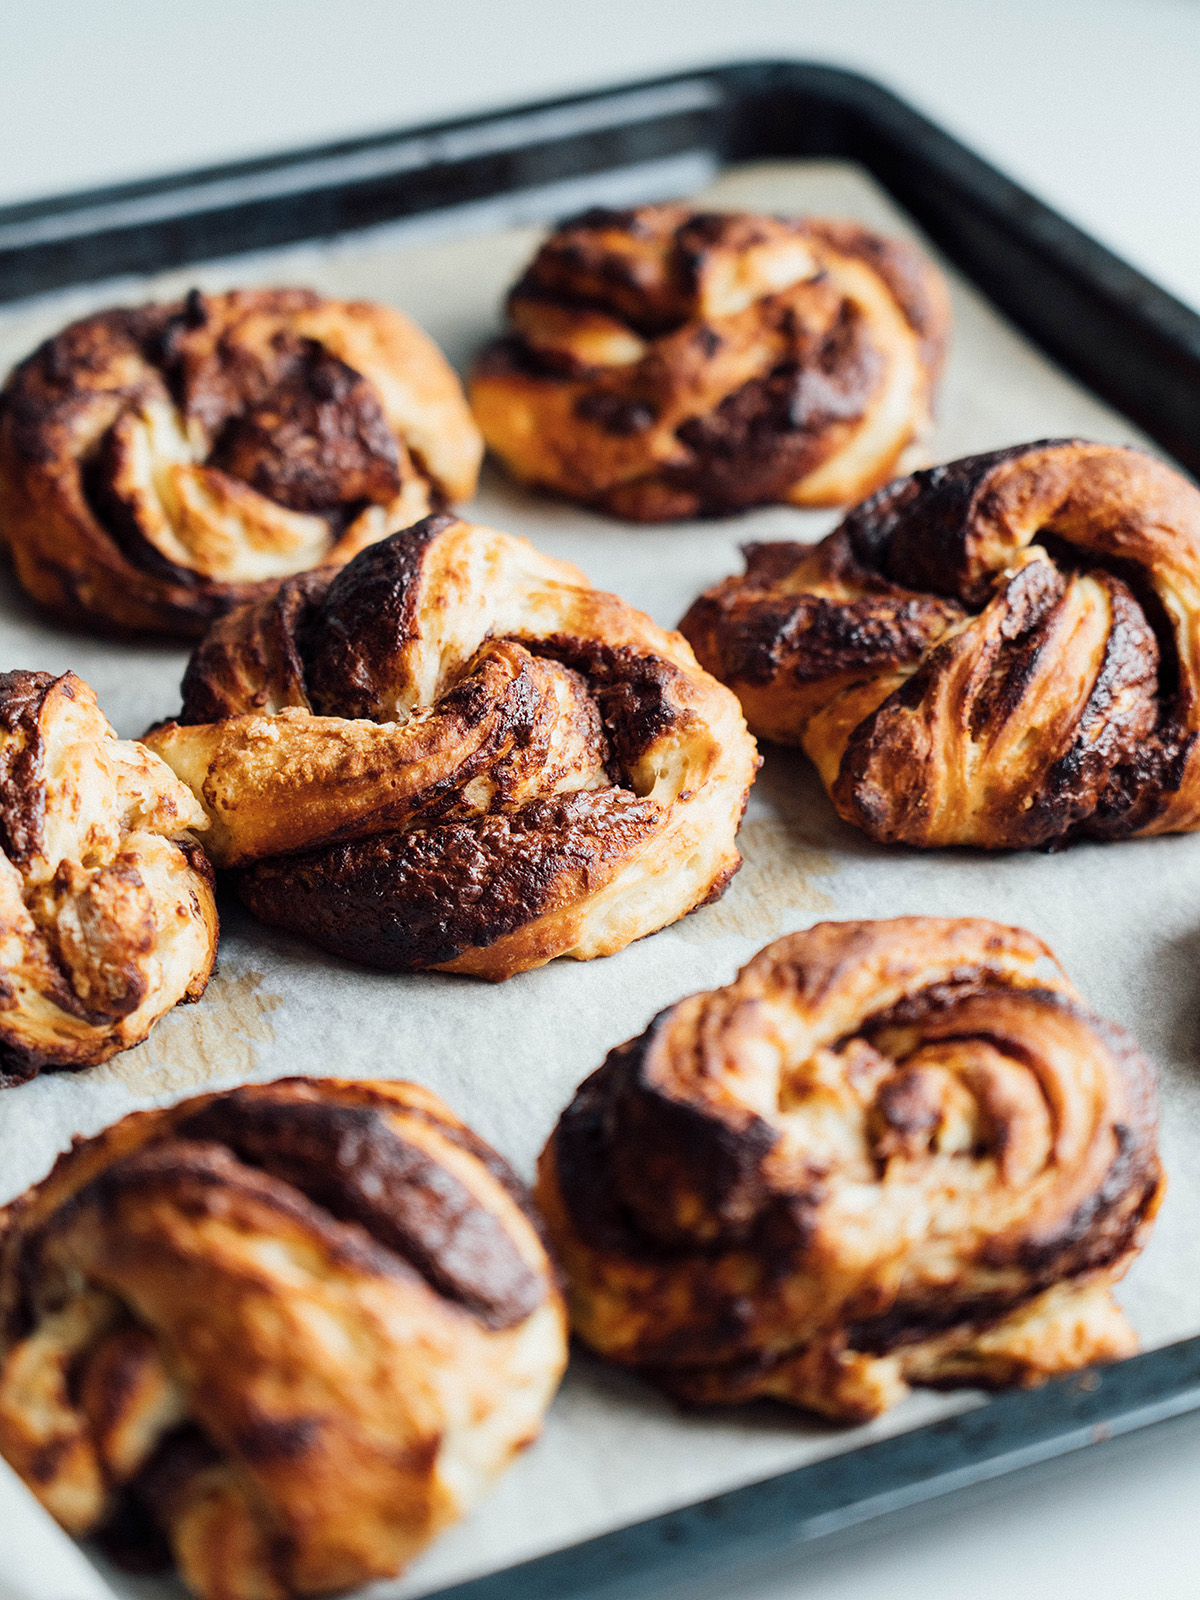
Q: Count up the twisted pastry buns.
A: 7